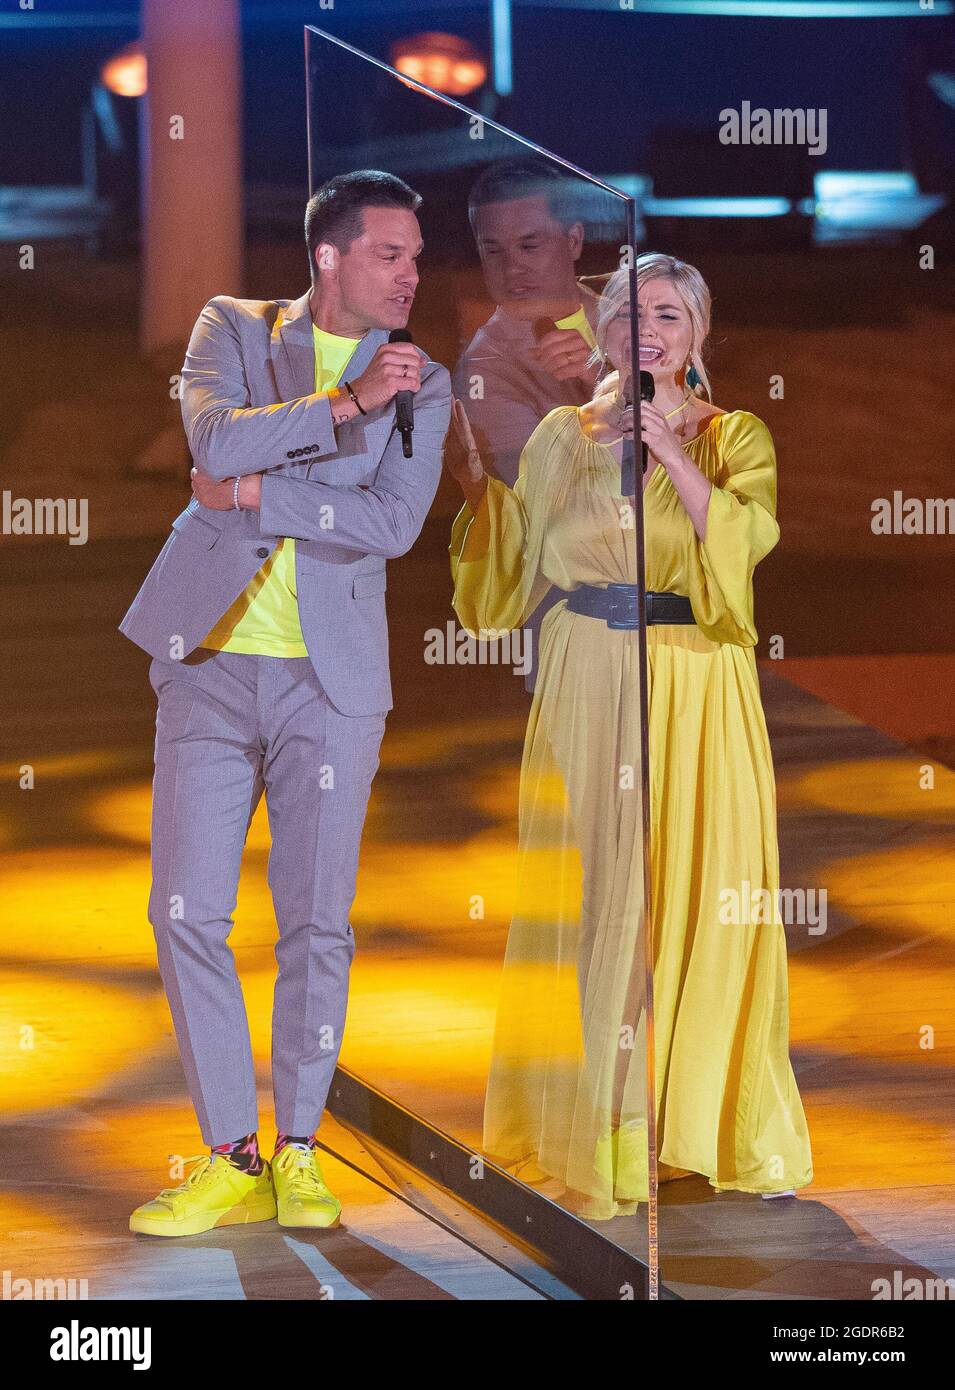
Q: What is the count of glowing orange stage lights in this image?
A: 2